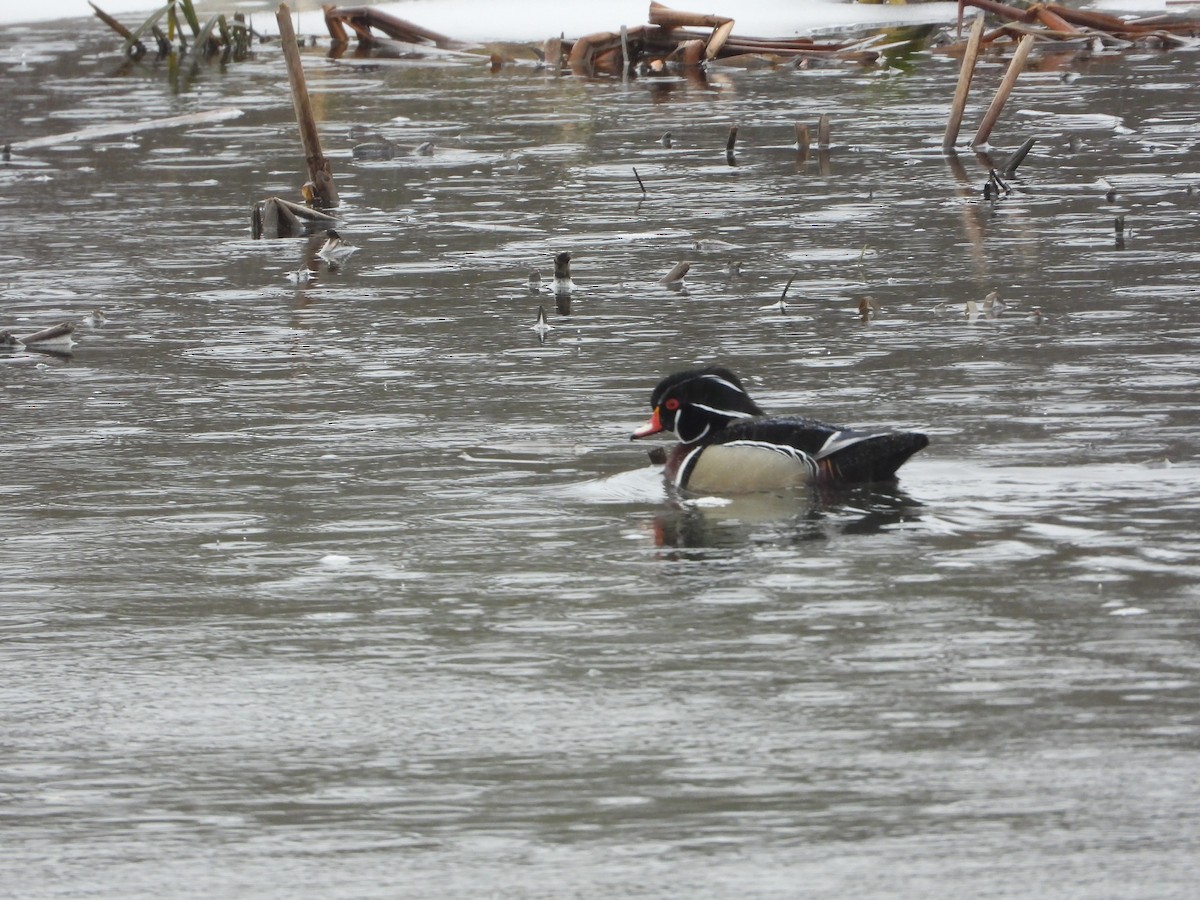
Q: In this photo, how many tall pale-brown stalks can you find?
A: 3